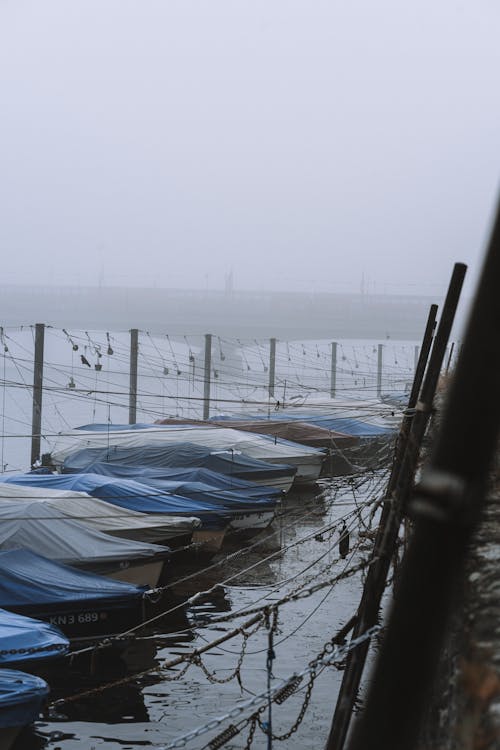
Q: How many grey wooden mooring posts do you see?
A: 7